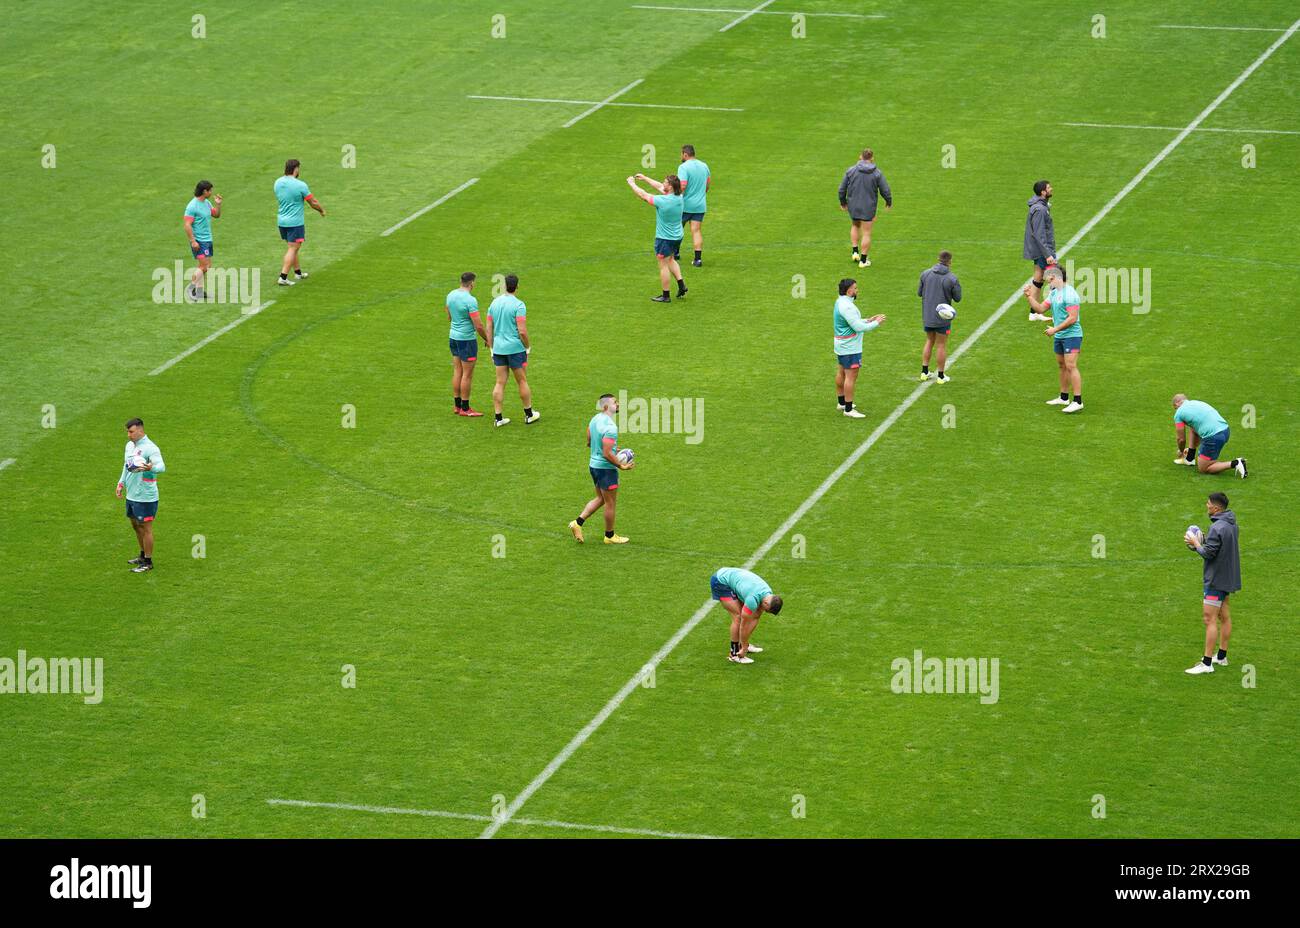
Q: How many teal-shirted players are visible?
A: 12